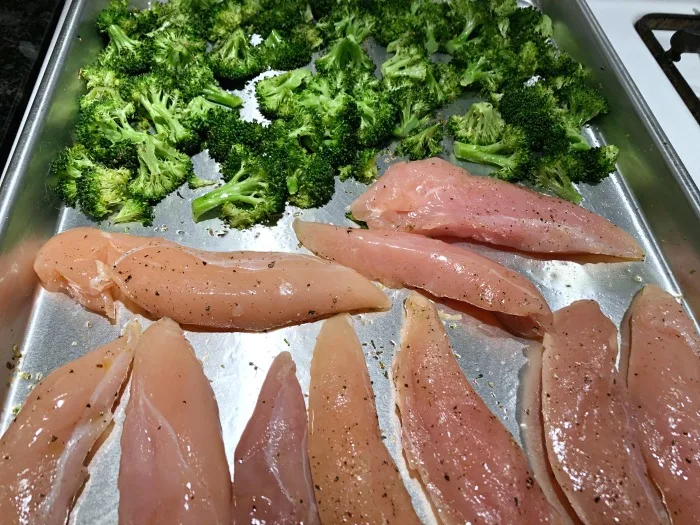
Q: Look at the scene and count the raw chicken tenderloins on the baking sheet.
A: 10